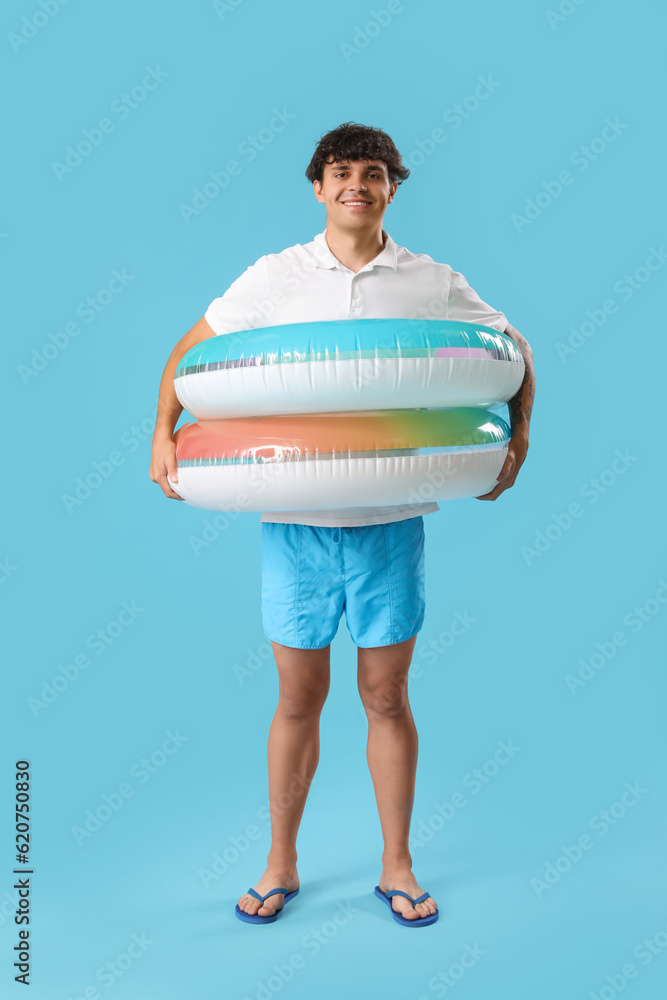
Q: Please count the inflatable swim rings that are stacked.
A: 2